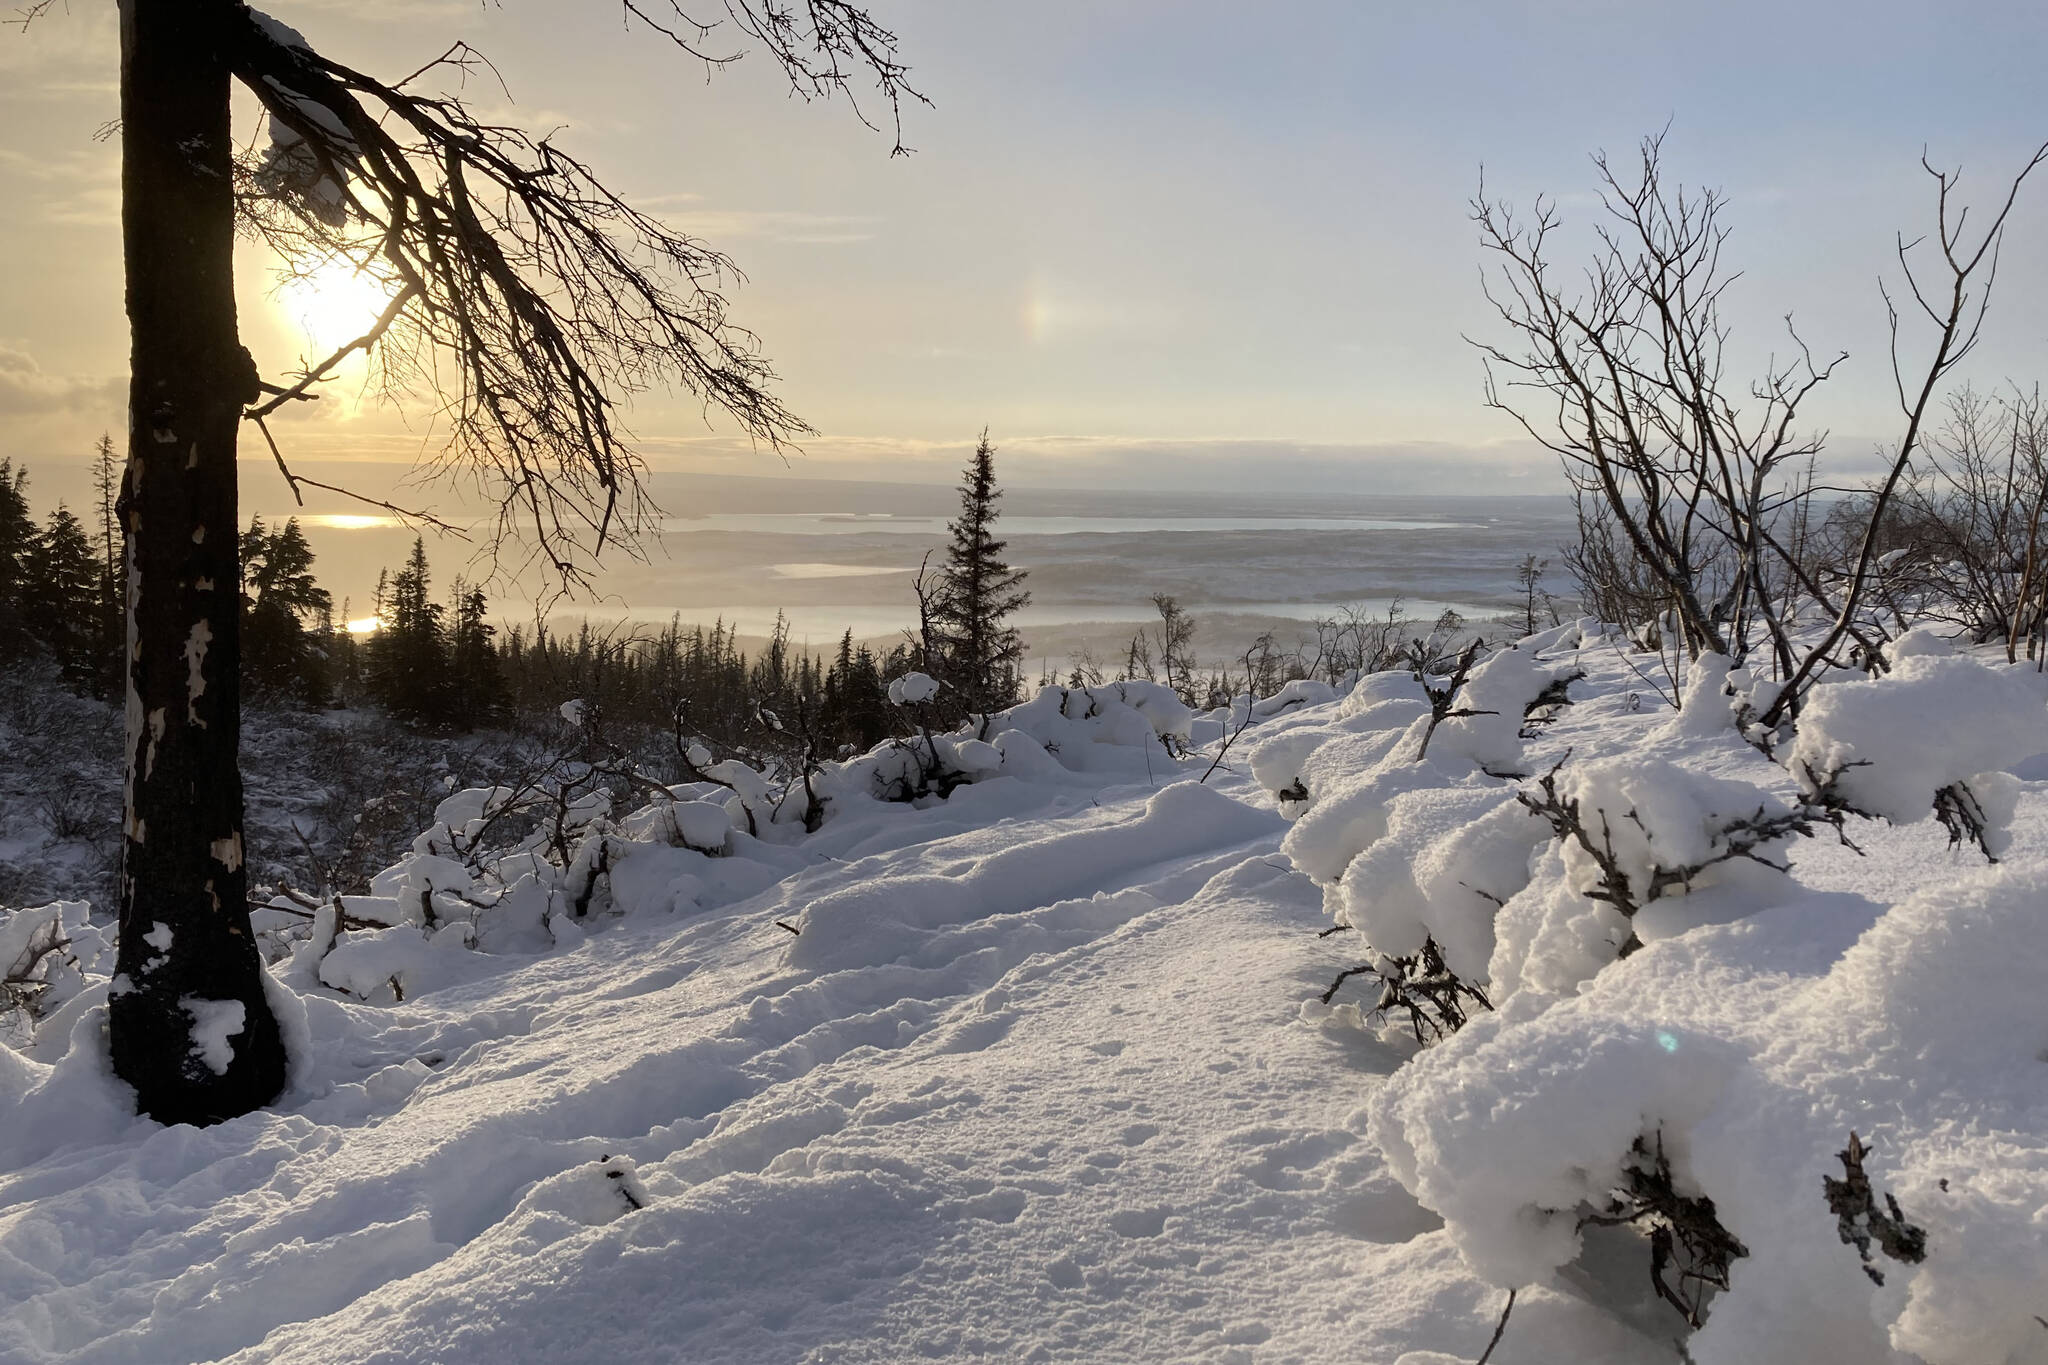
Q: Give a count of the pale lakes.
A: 3